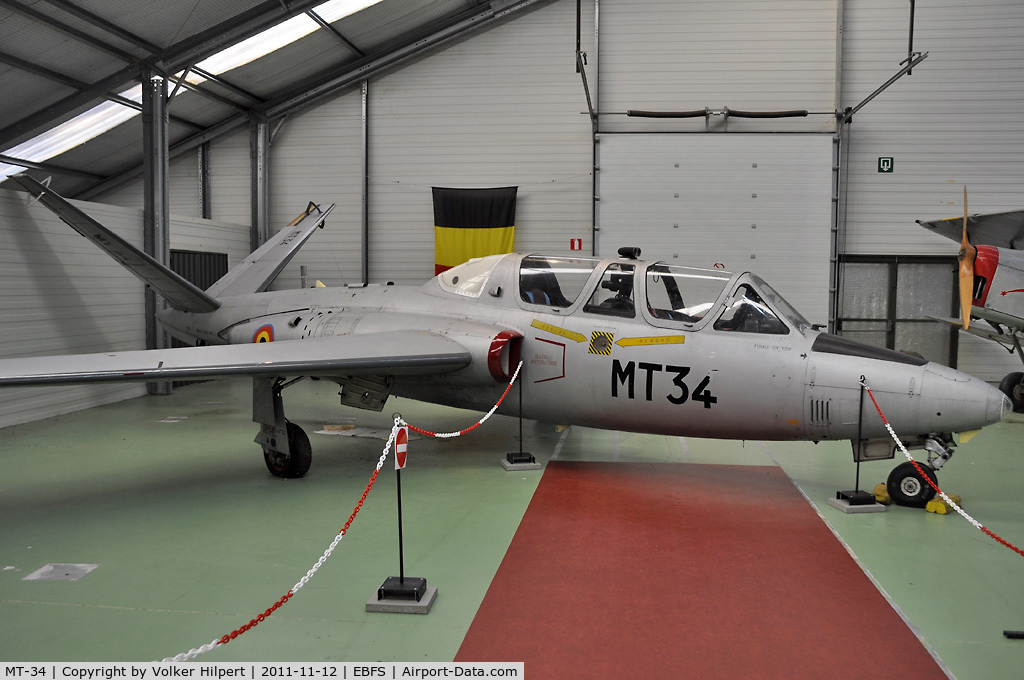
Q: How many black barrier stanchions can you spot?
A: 3